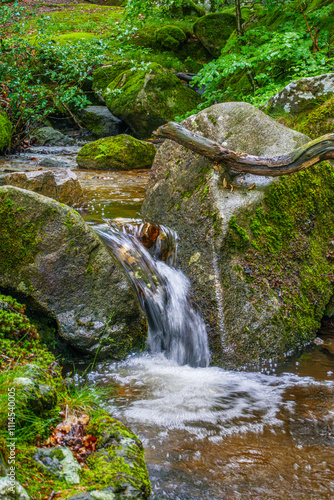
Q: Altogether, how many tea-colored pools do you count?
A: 2